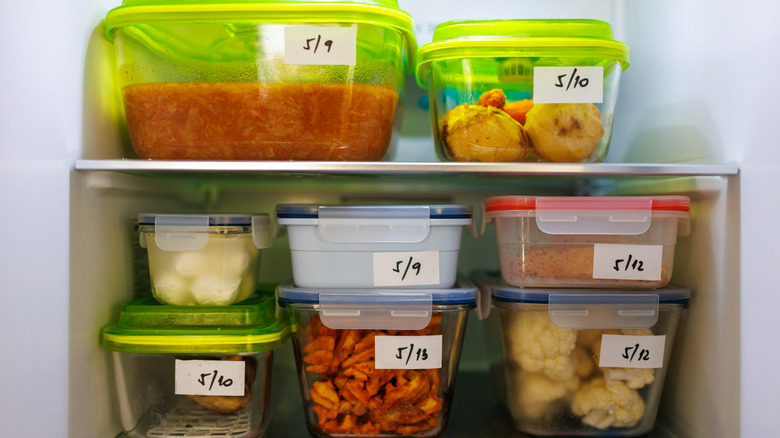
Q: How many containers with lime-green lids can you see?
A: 3